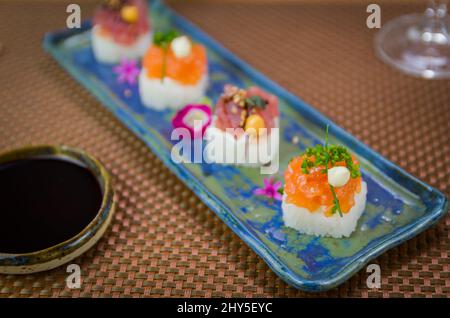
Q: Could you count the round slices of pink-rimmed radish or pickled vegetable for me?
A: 1